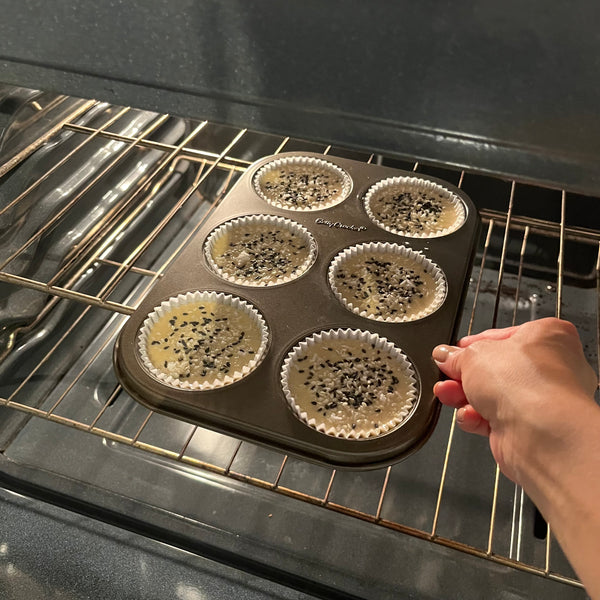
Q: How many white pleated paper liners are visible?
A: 6